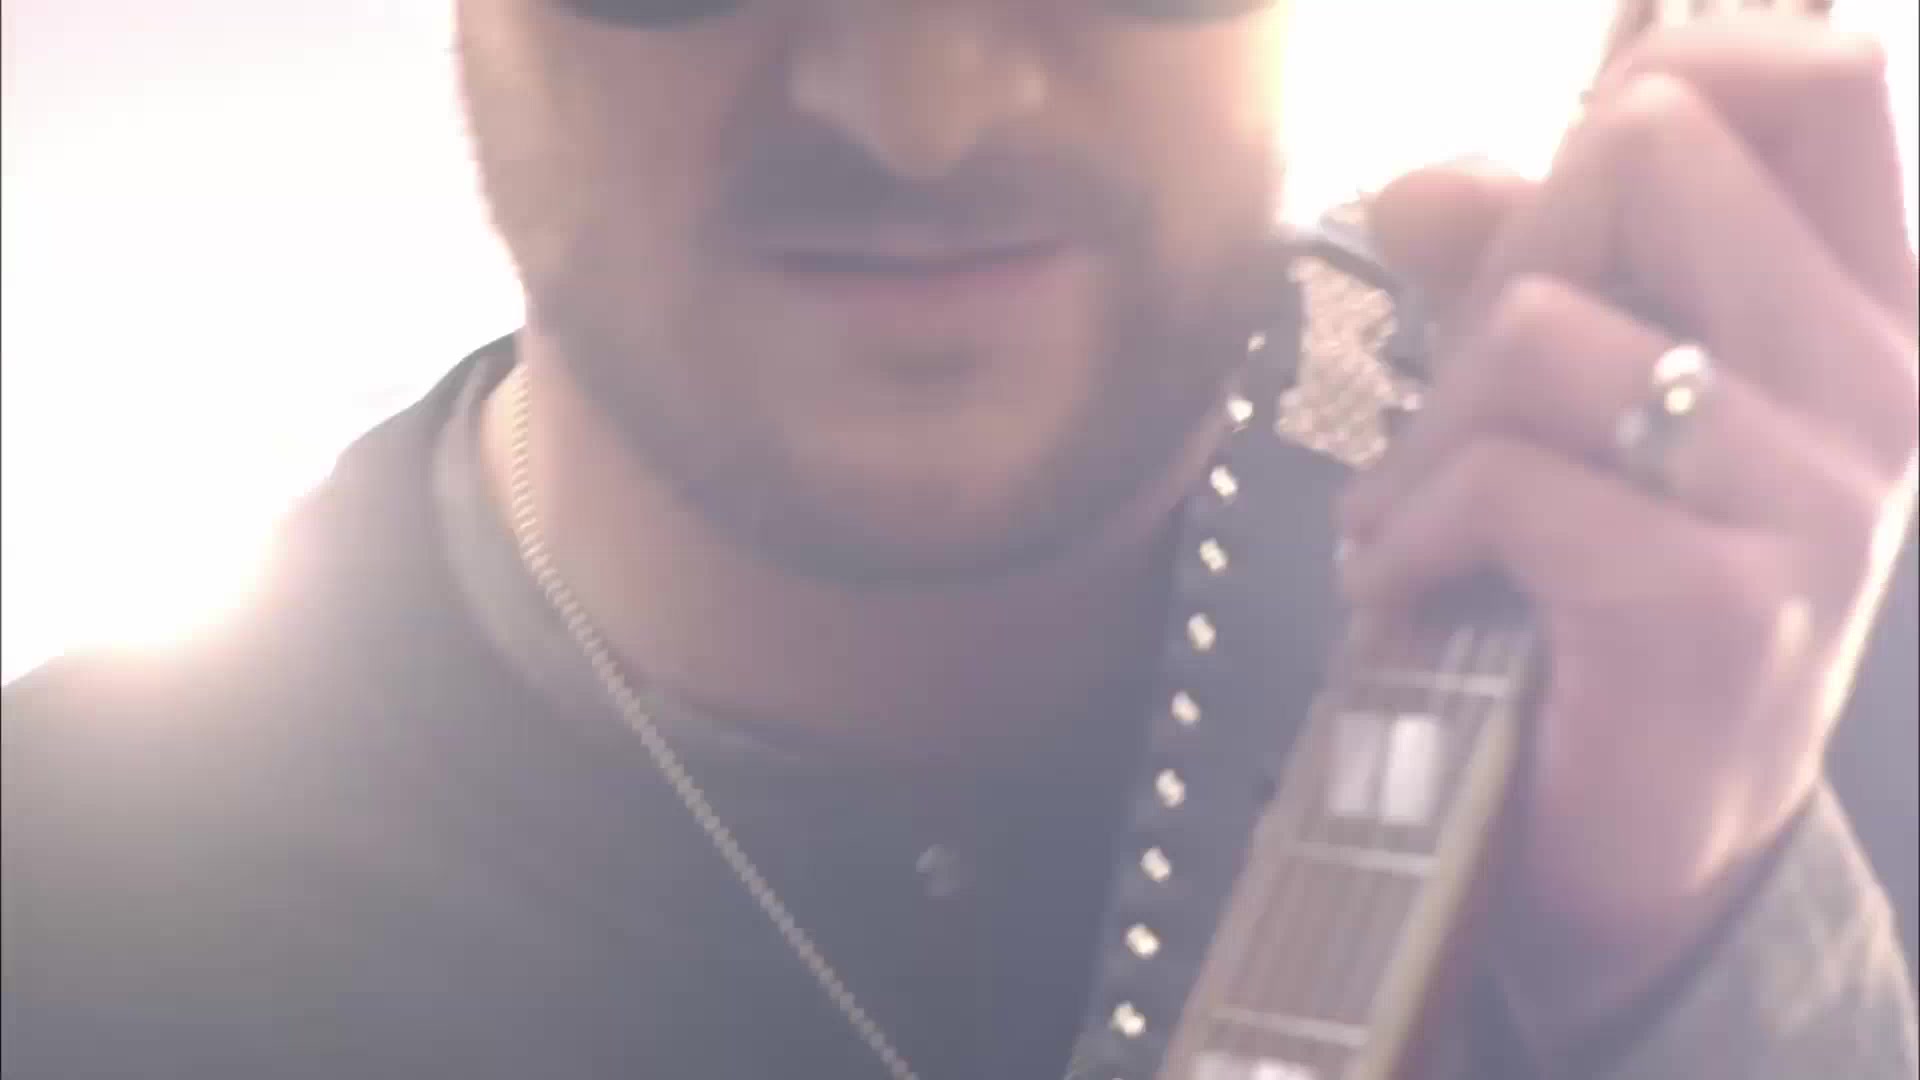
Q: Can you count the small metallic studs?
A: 10